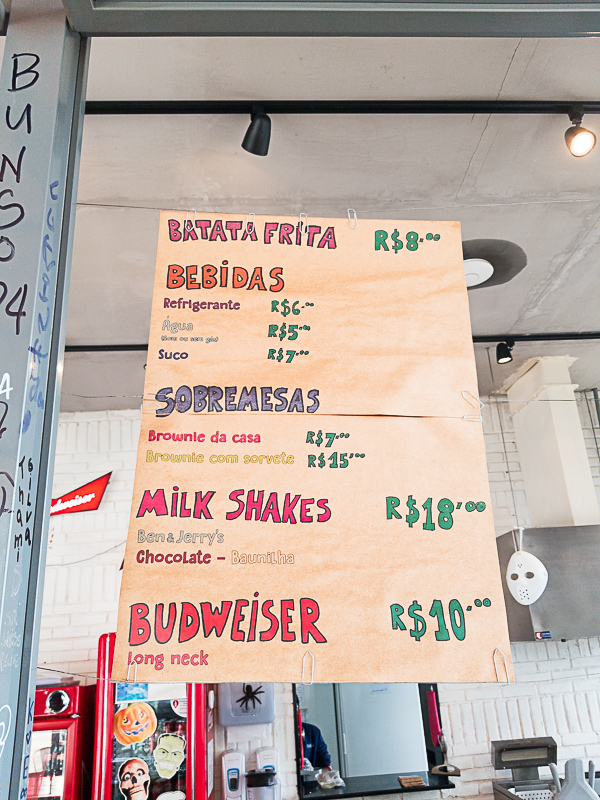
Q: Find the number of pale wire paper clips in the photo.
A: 11